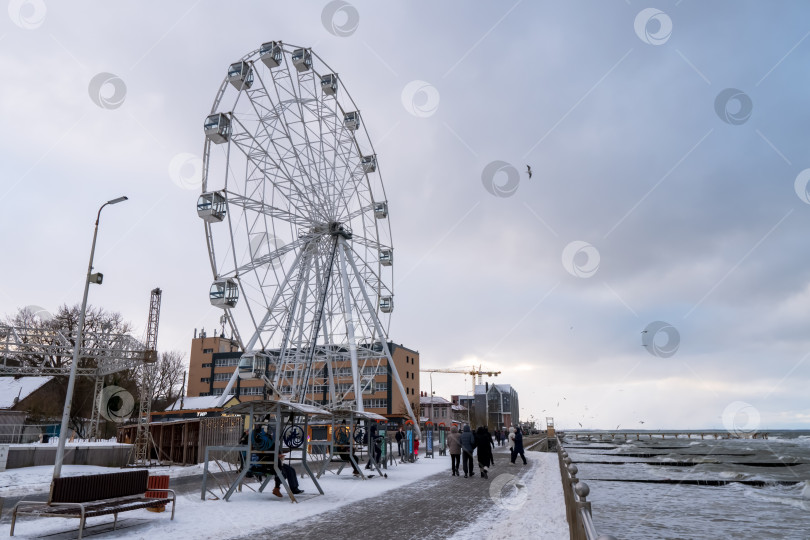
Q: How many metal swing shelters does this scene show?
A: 2